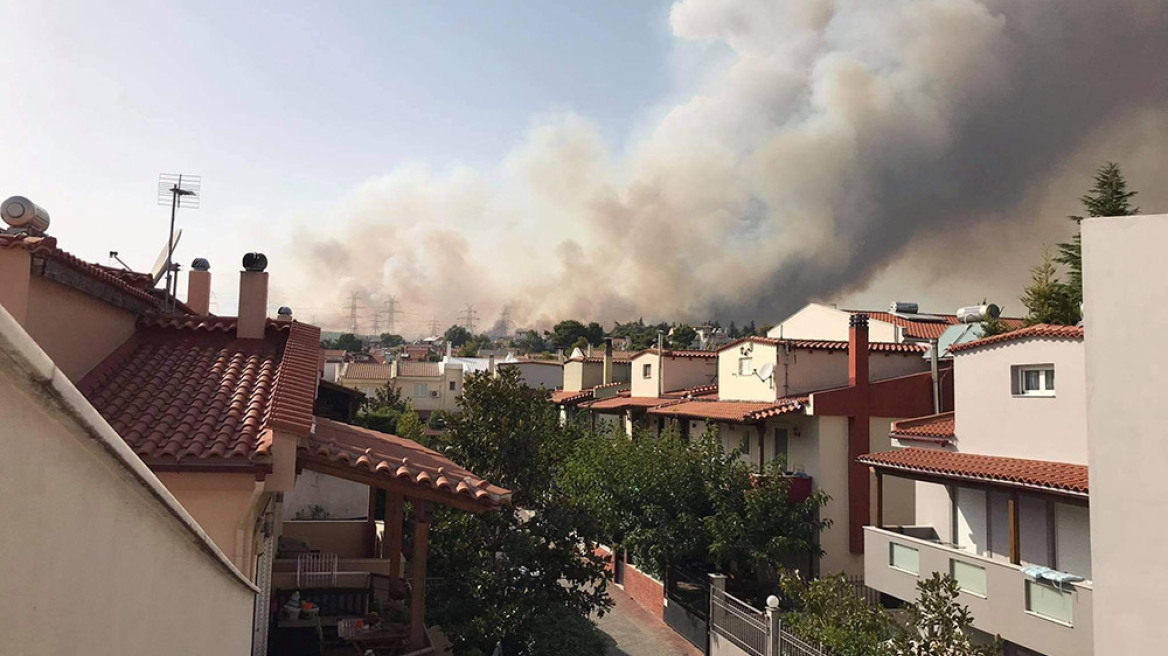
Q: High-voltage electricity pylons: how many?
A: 6